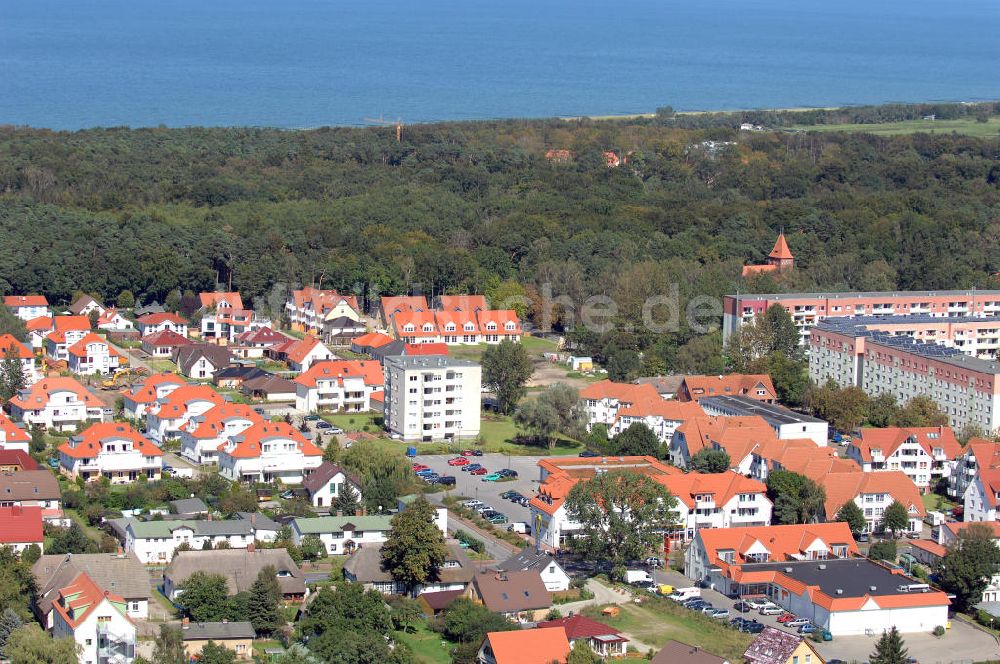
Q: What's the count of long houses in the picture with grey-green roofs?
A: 2